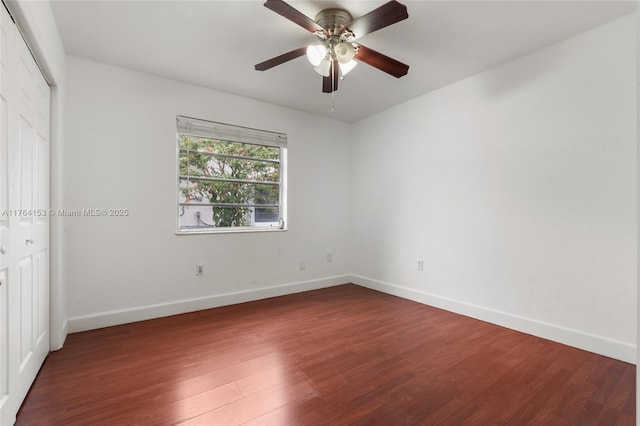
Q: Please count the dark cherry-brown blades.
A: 5